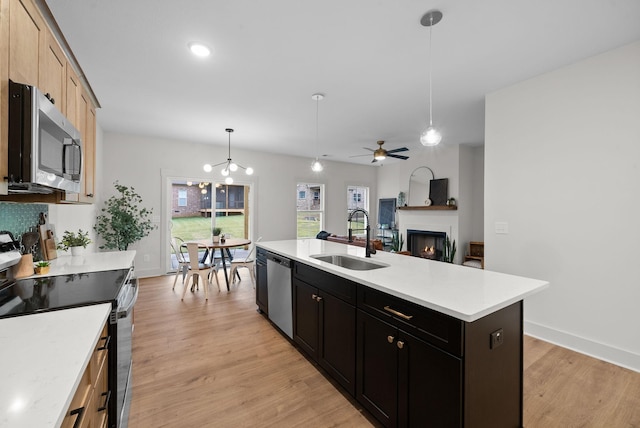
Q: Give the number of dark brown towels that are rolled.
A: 0